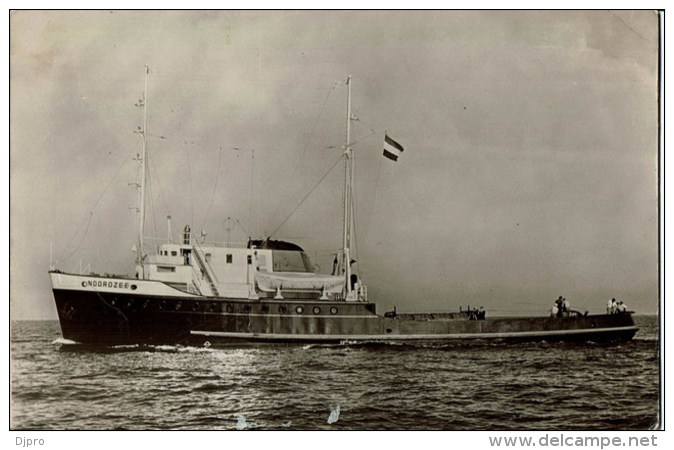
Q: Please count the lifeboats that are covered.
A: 1